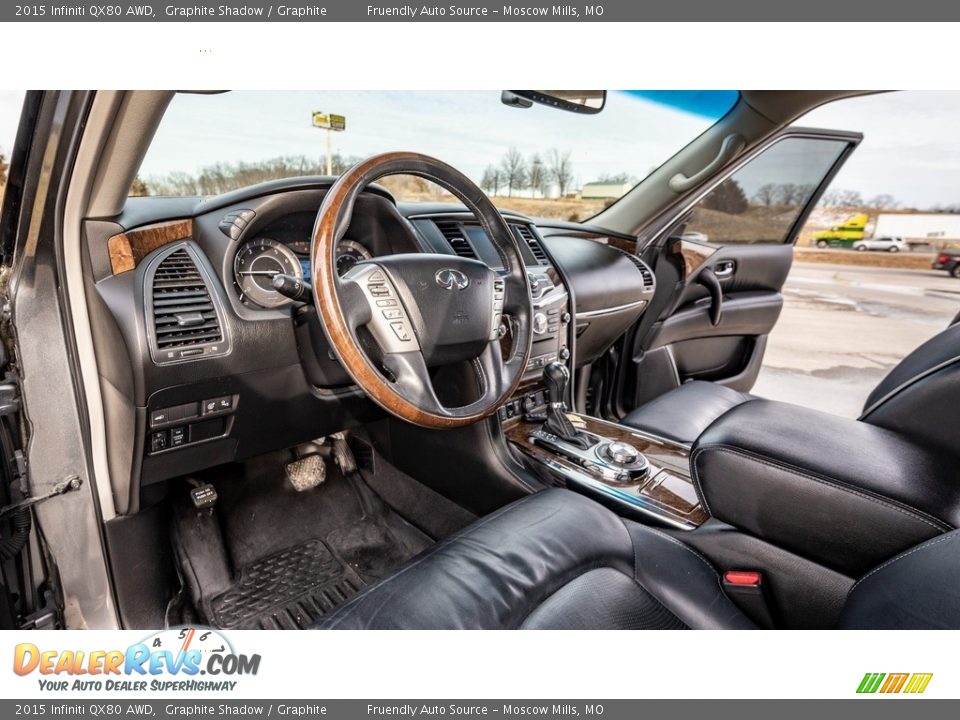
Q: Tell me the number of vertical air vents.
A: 4